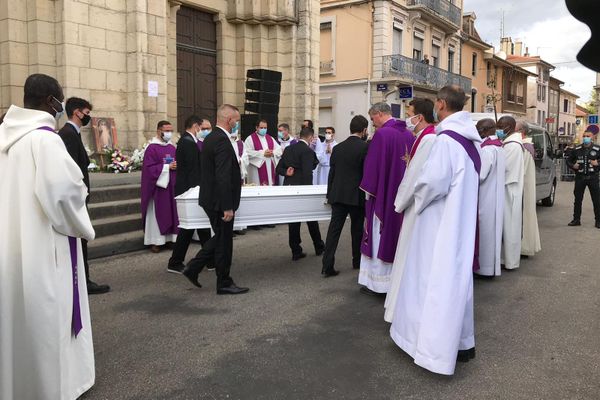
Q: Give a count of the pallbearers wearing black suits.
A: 4